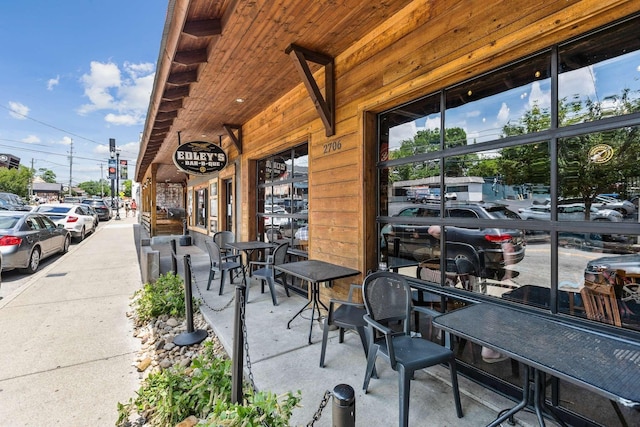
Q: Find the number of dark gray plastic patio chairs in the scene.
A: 5